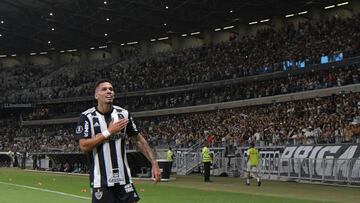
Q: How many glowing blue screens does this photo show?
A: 4